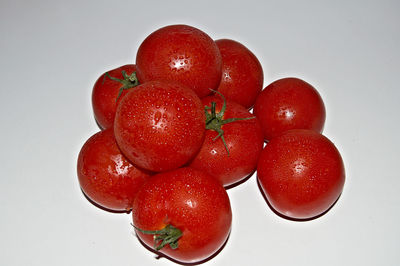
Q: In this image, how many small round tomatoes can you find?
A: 9